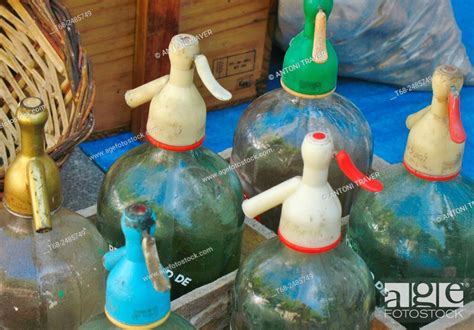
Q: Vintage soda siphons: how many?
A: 6